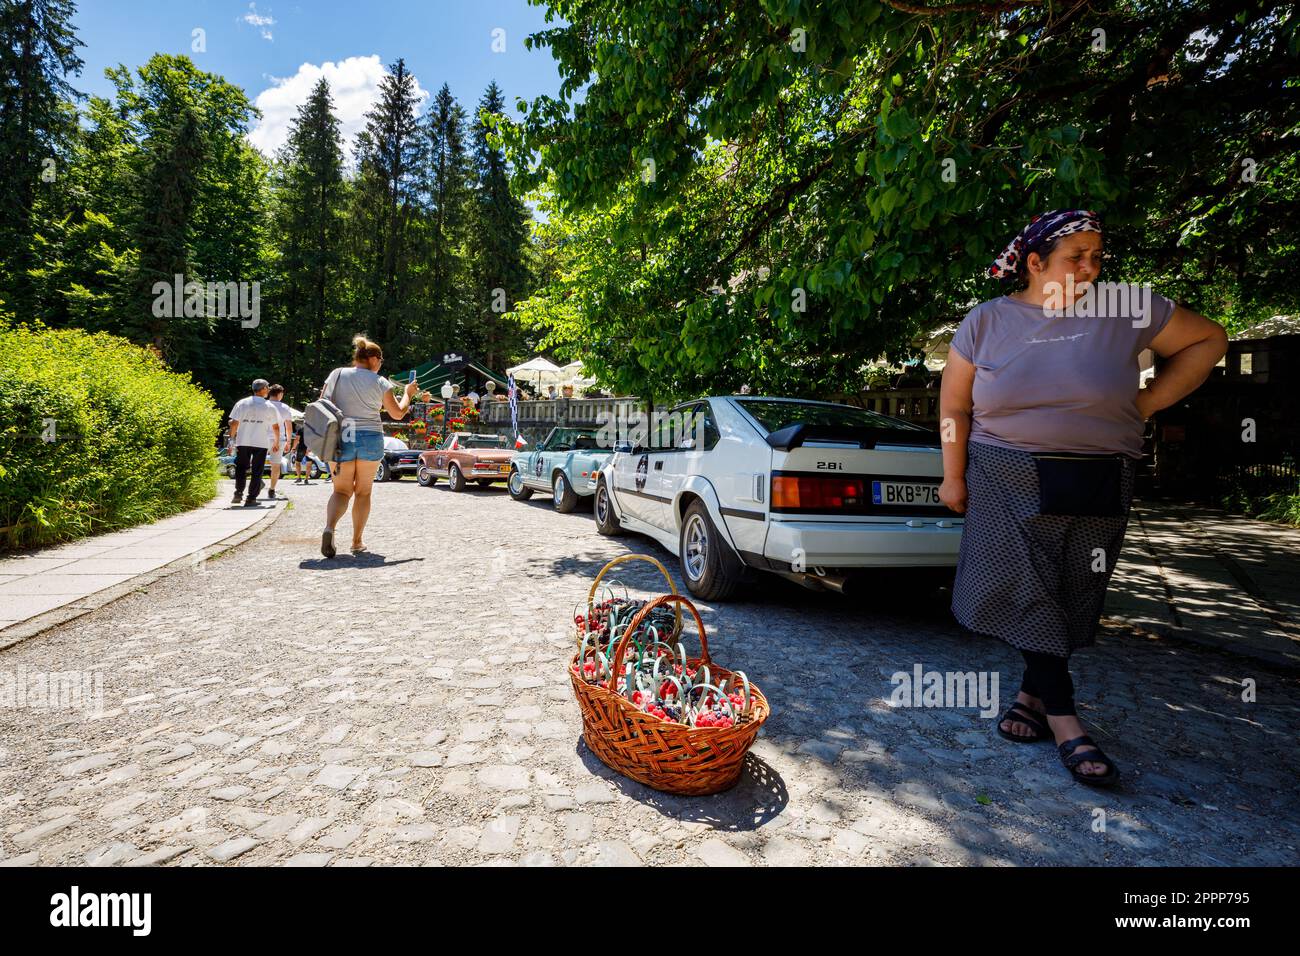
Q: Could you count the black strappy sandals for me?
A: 2